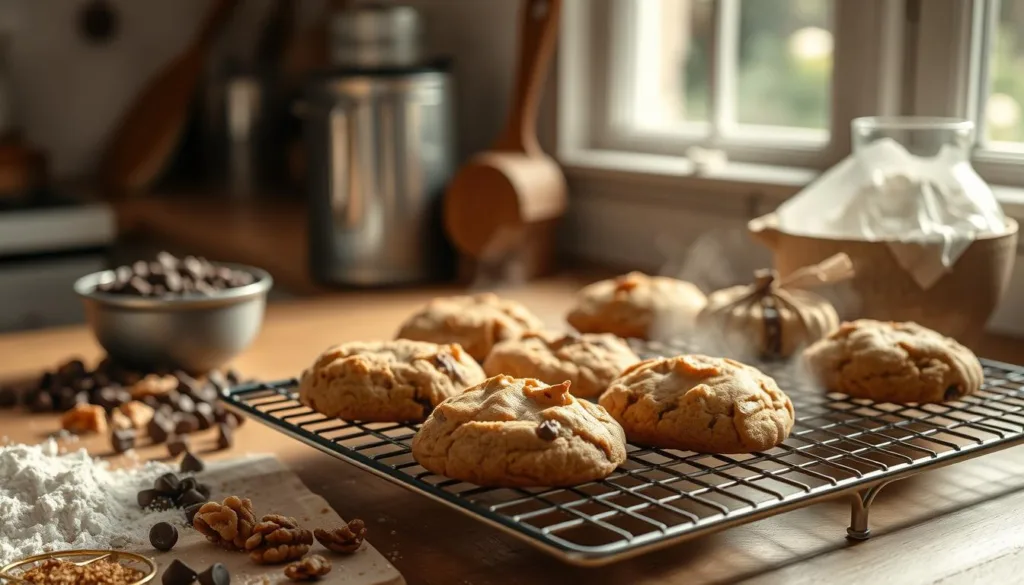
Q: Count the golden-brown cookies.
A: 7